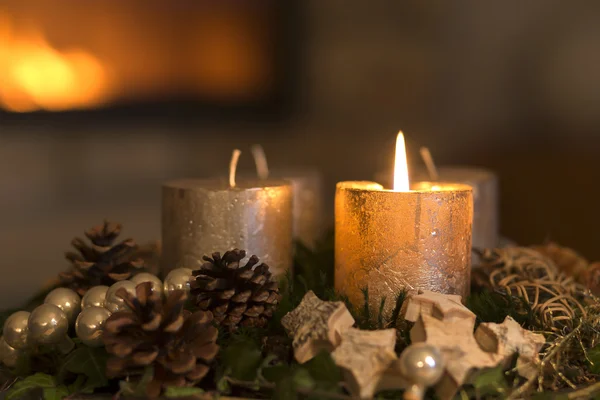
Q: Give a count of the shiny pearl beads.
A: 10